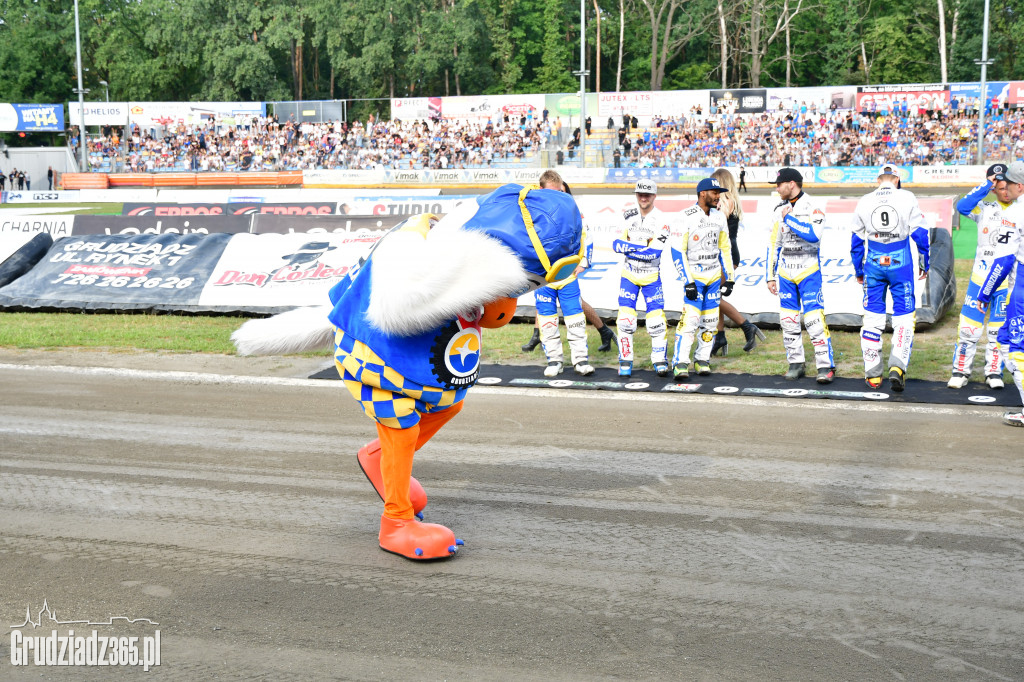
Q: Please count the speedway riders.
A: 7